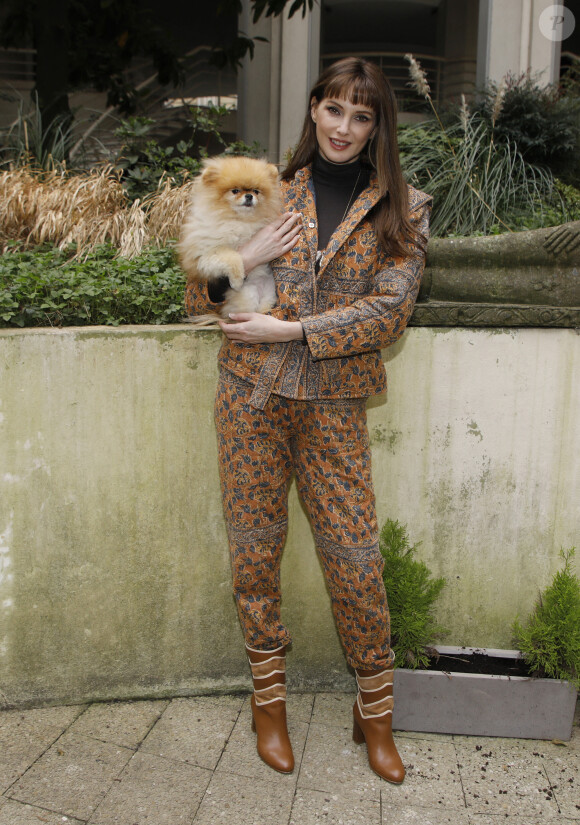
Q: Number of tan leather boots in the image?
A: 2